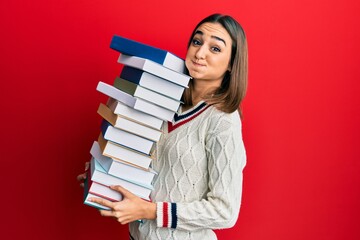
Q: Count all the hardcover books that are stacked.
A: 13